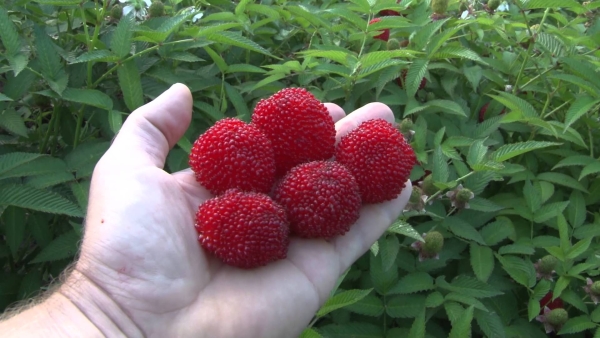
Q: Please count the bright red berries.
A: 5